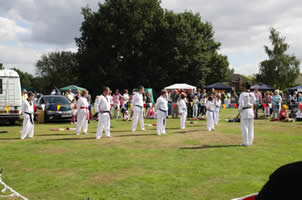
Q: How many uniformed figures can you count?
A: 9